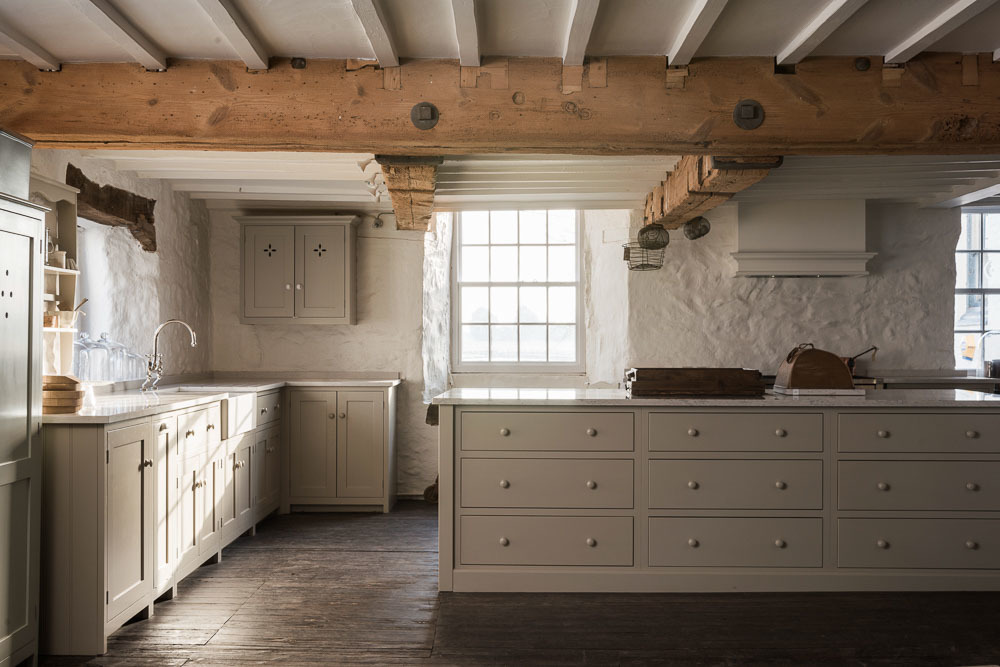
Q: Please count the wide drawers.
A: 9